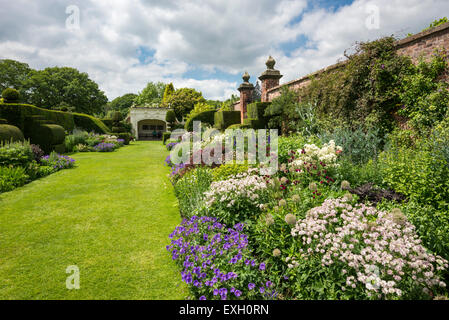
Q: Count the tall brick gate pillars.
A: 2